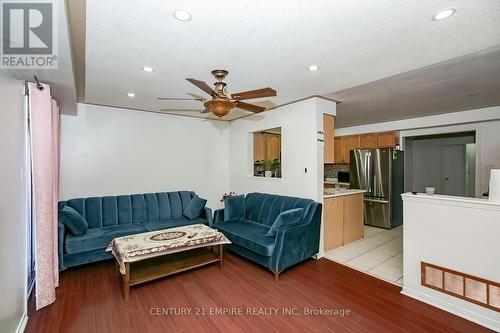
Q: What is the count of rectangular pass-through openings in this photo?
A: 1